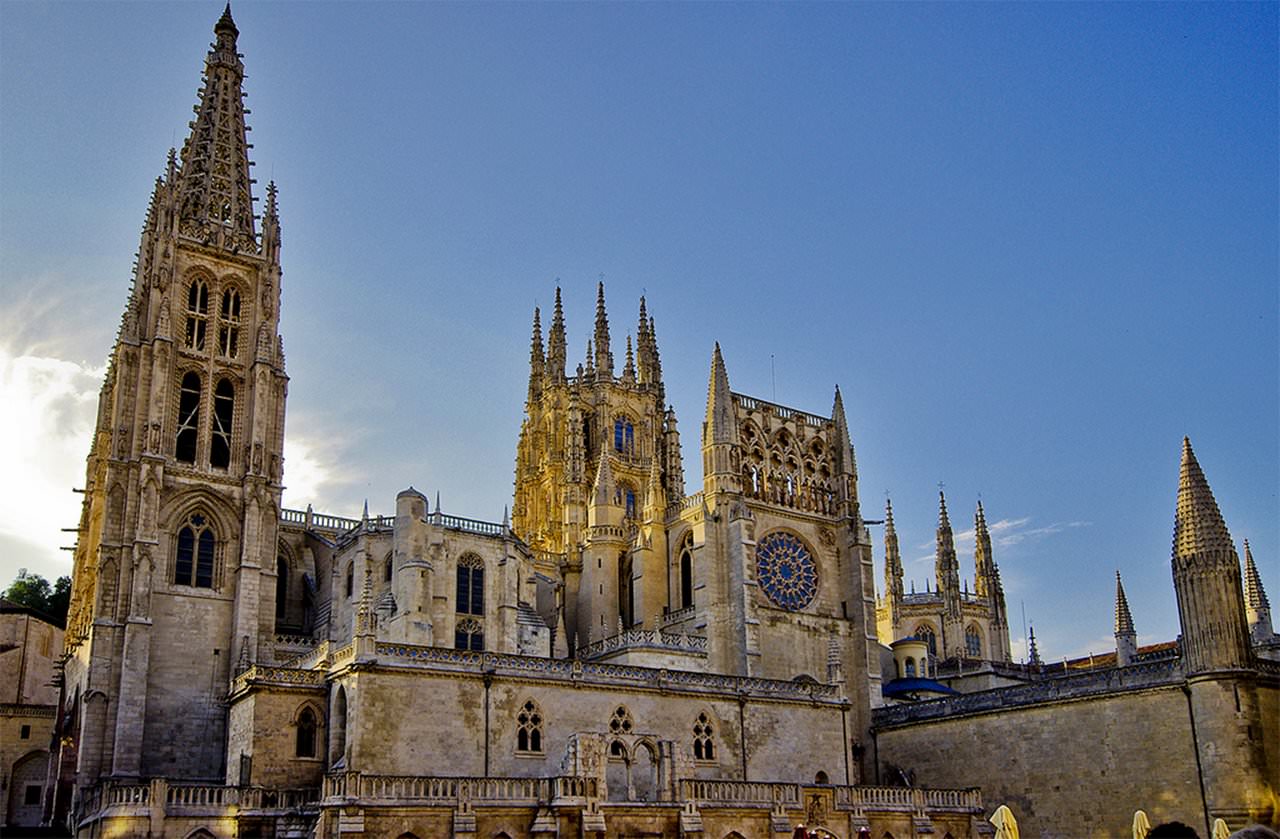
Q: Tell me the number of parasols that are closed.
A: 3